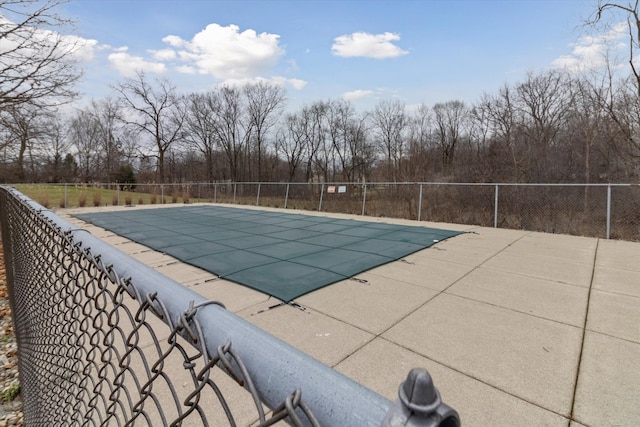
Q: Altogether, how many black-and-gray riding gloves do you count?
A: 0